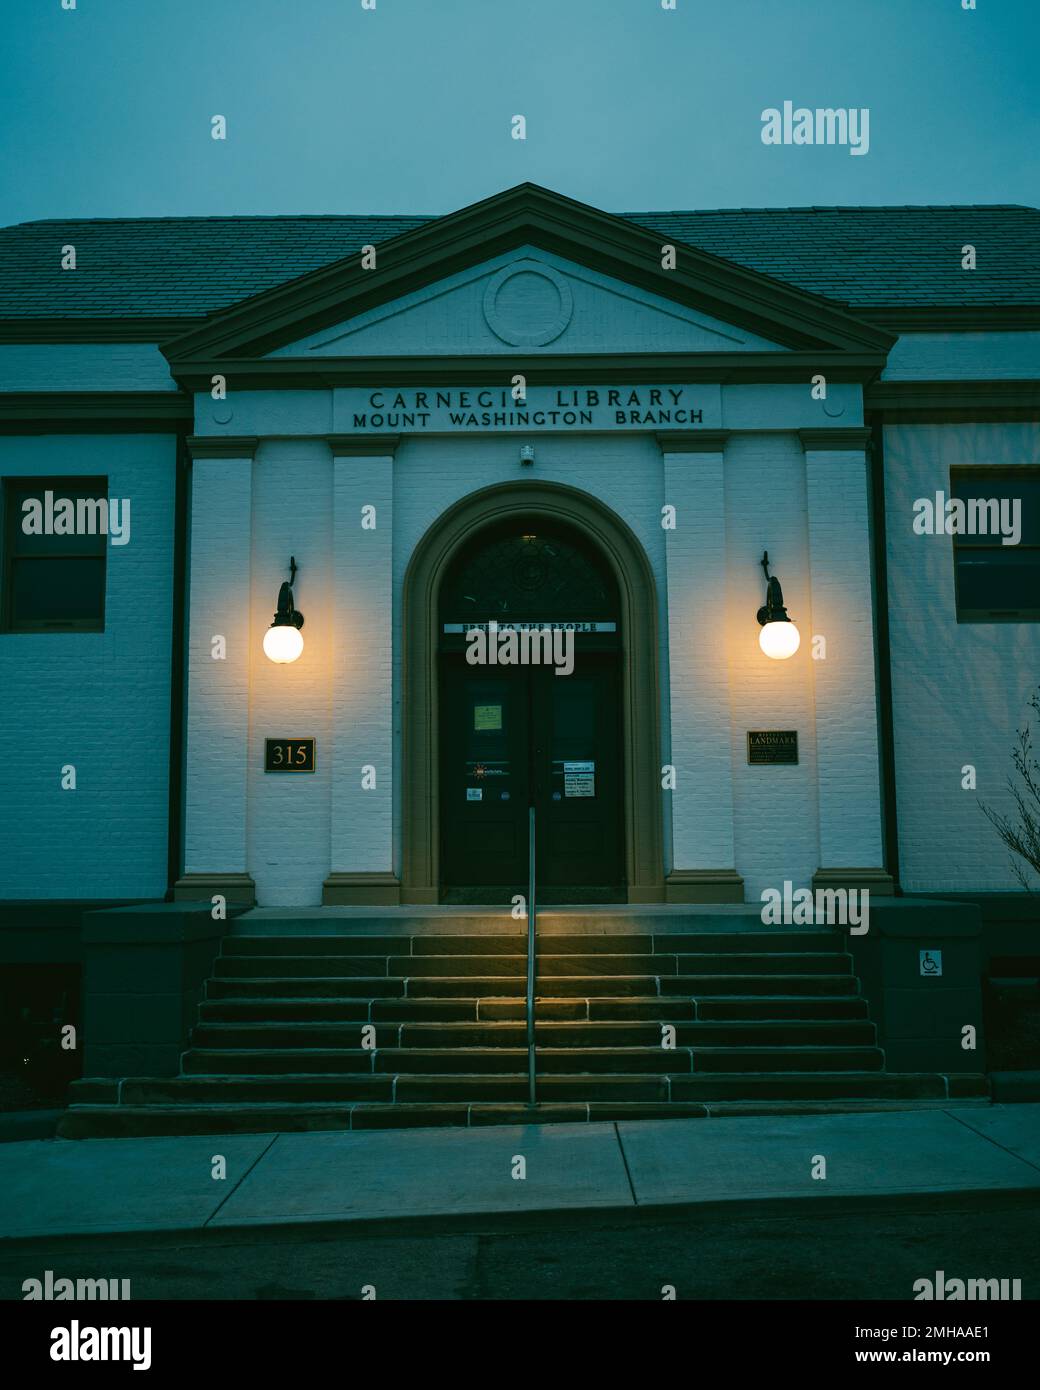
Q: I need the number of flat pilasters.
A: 4